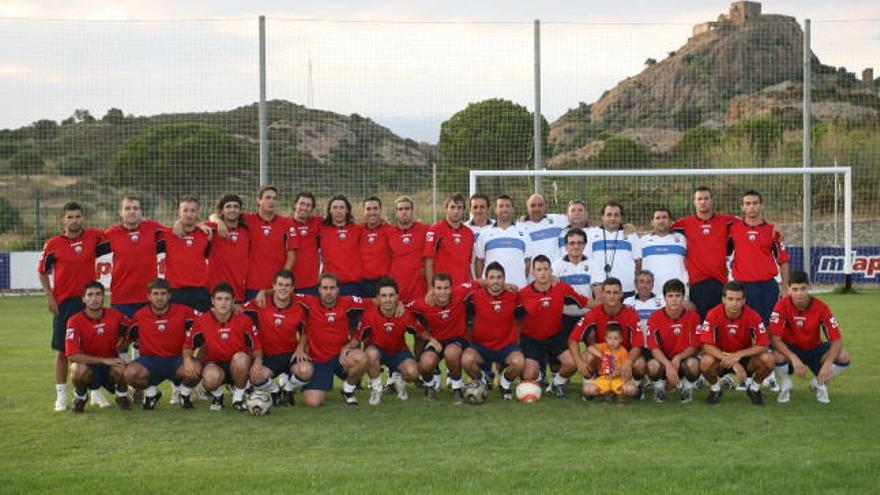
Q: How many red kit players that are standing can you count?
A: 12